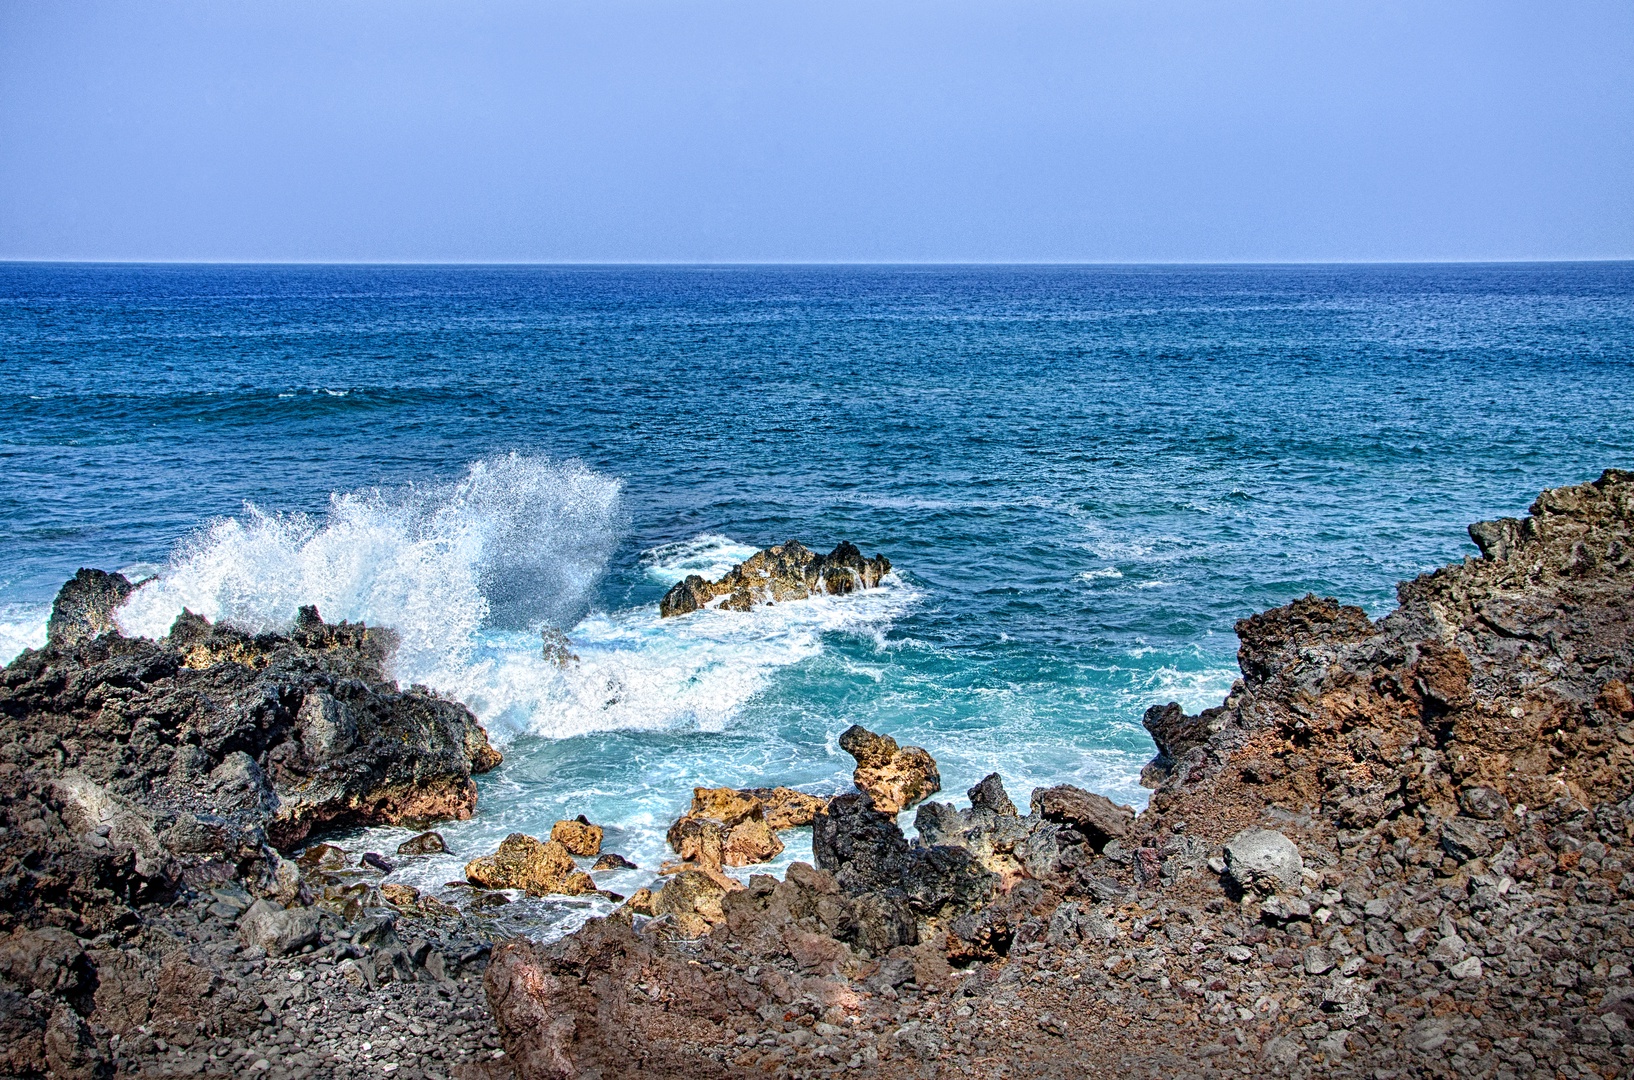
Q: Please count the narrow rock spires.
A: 0